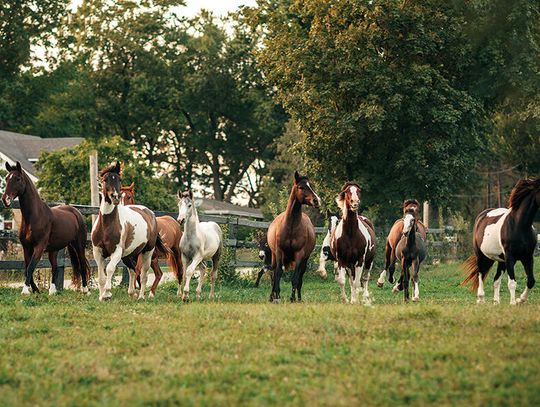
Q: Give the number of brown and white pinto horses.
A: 3